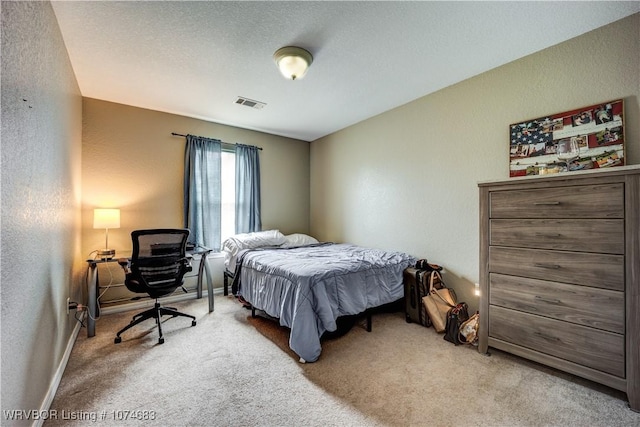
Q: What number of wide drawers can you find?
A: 5